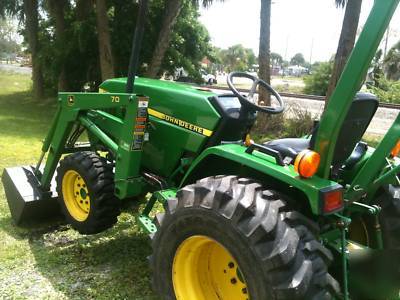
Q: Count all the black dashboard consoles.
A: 1